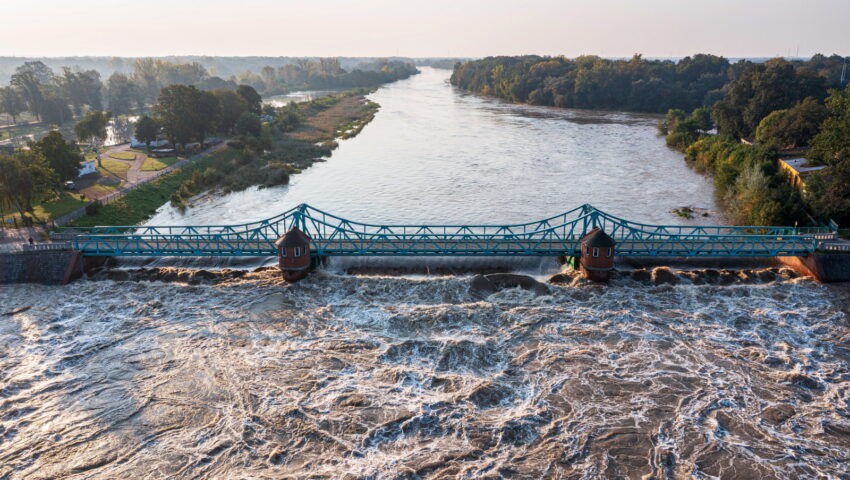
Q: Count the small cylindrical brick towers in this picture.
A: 2